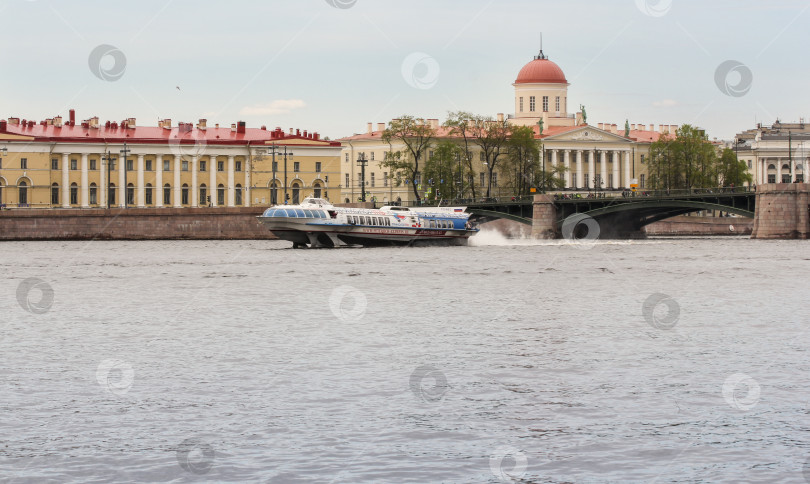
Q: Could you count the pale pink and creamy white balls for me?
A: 0